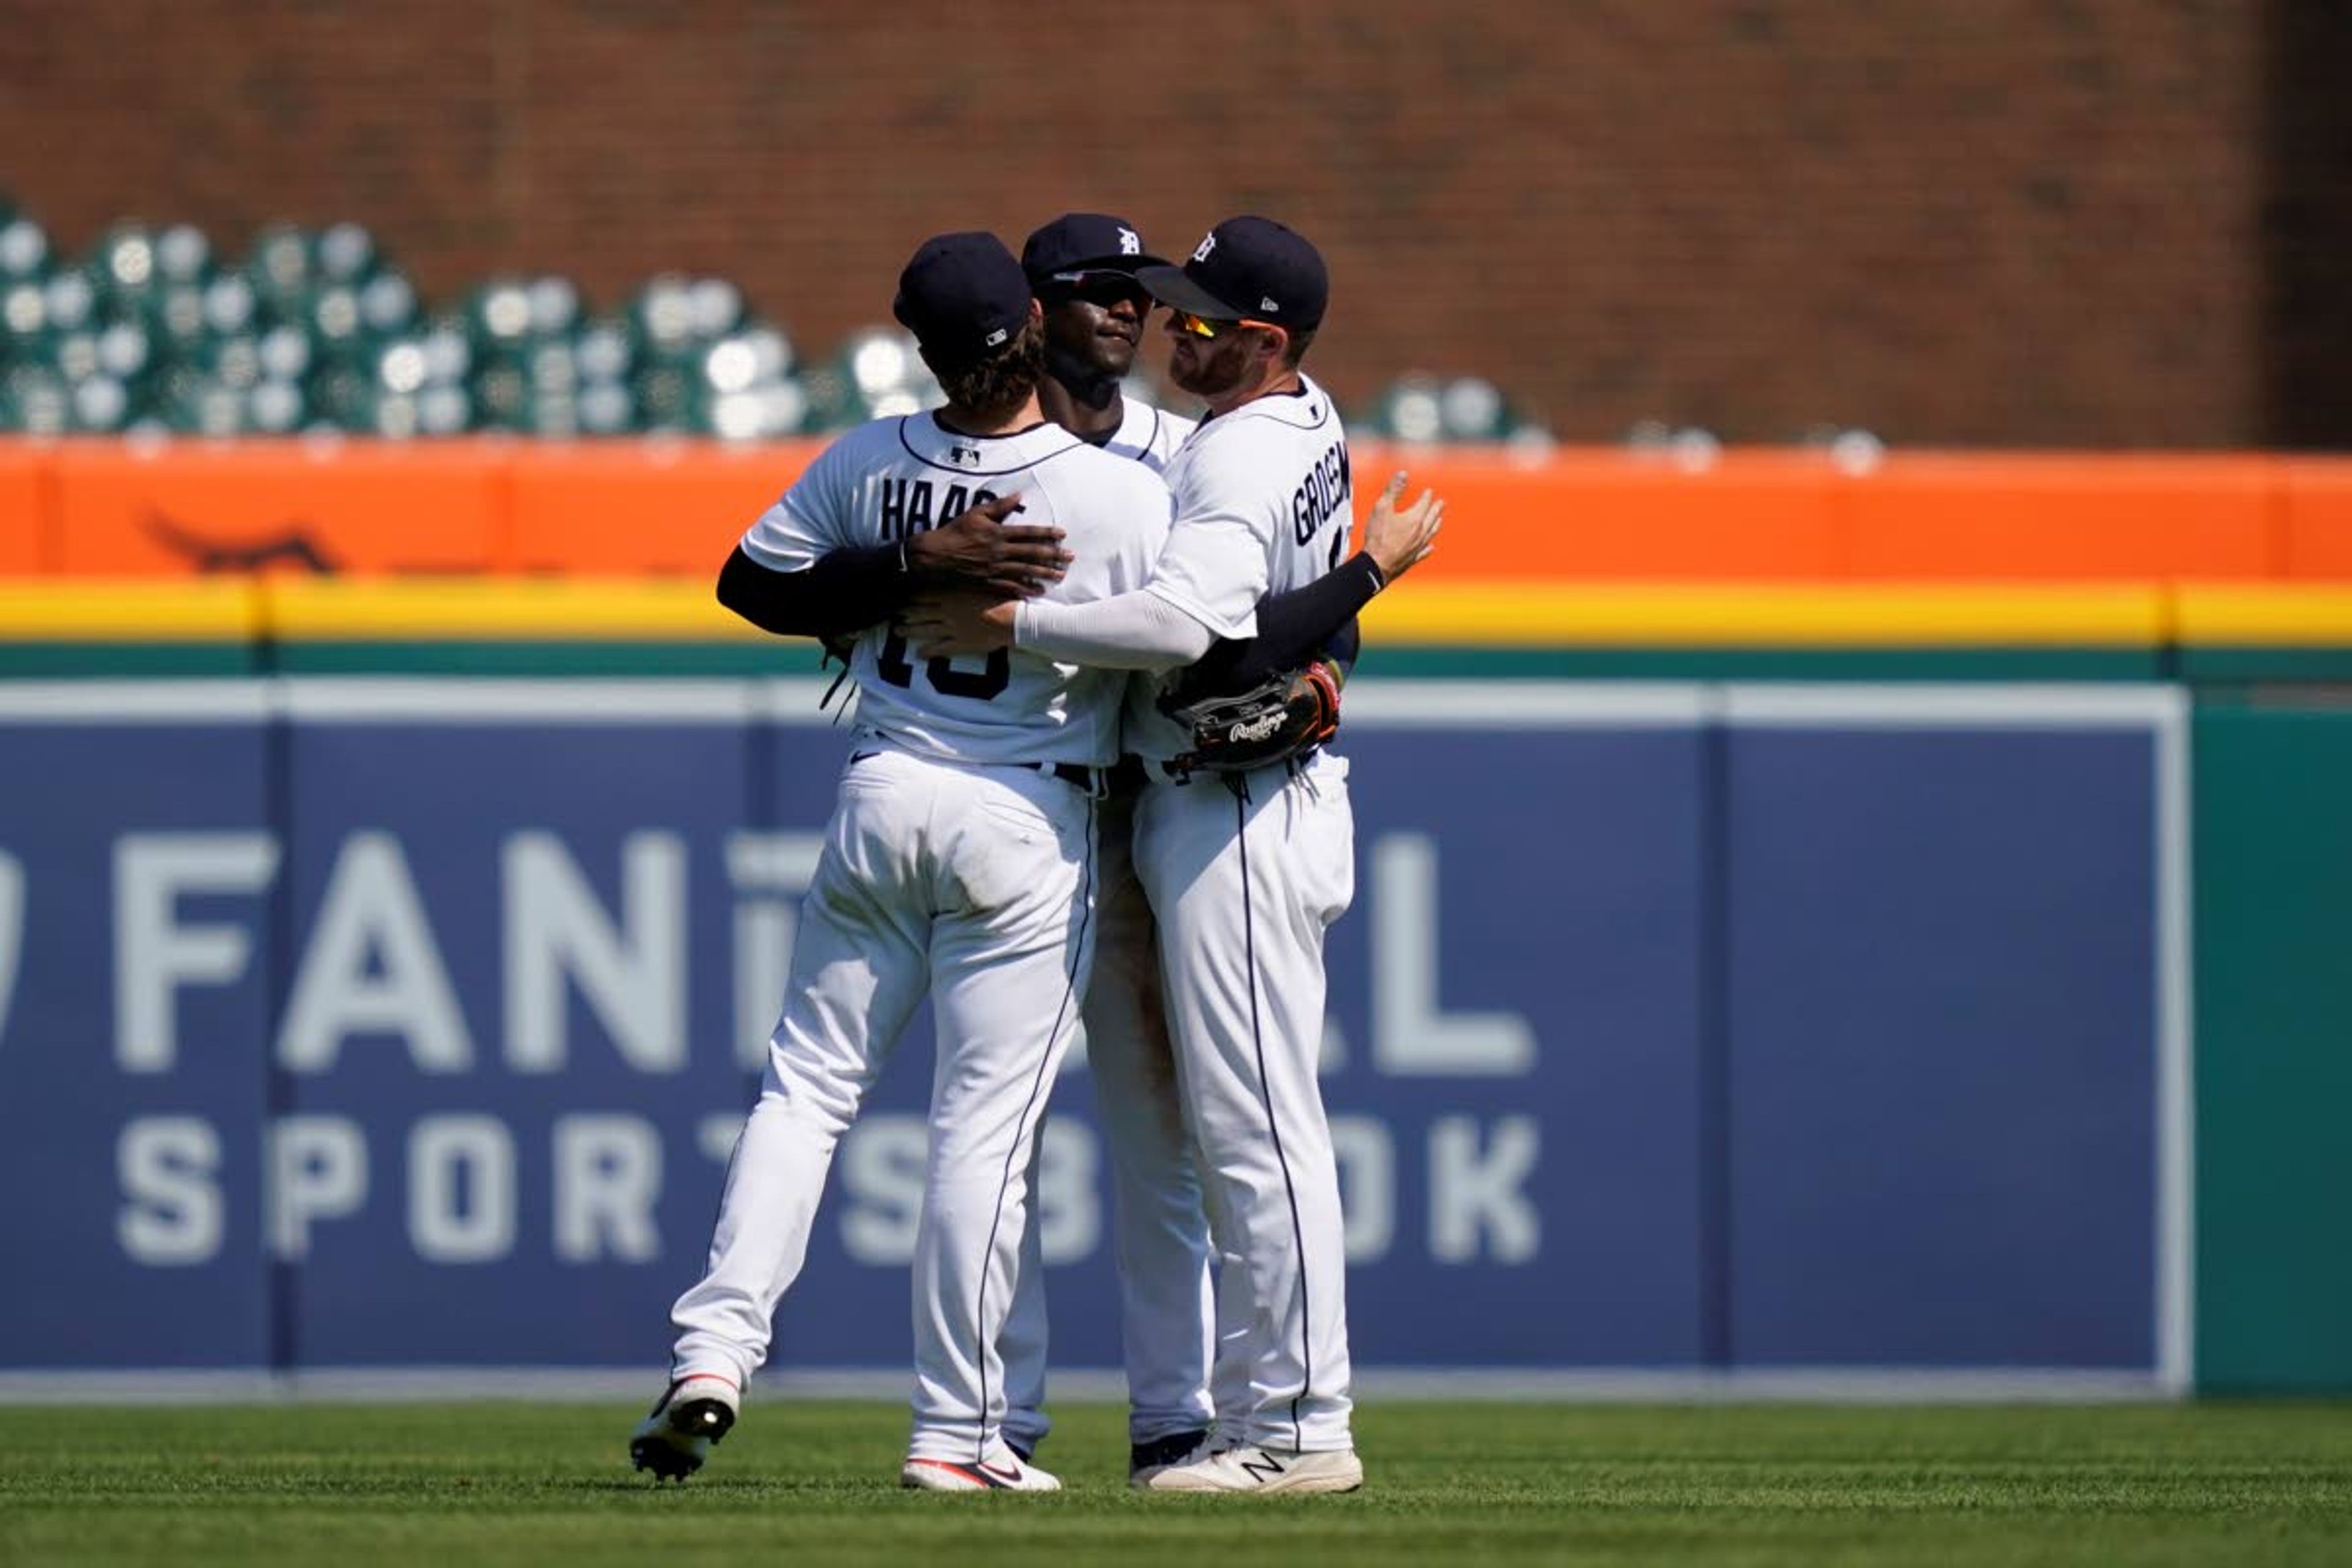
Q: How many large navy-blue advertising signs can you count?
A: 1